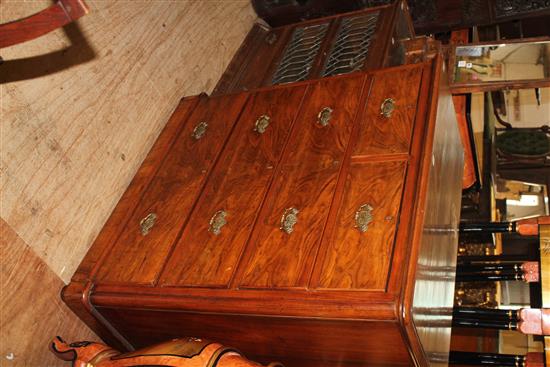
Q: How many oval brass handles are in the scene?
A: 8